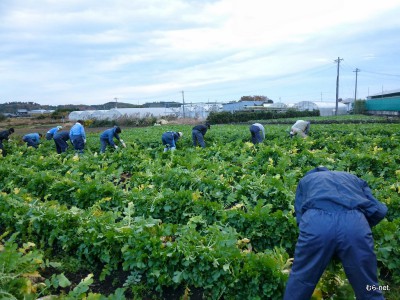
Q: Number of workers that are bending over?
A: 10